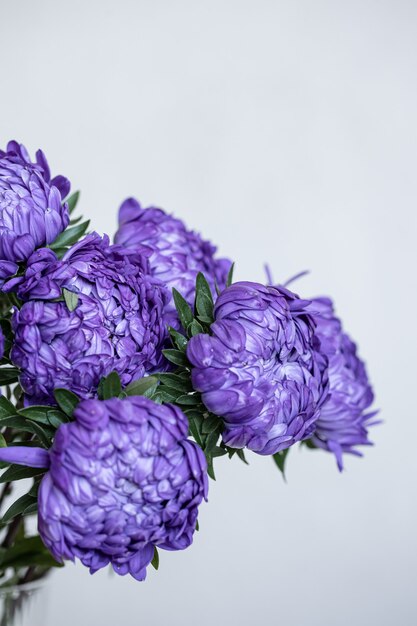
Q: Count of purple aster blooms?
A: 6